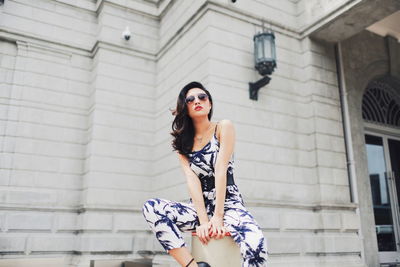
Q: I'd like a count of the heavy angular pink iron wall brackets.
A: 0